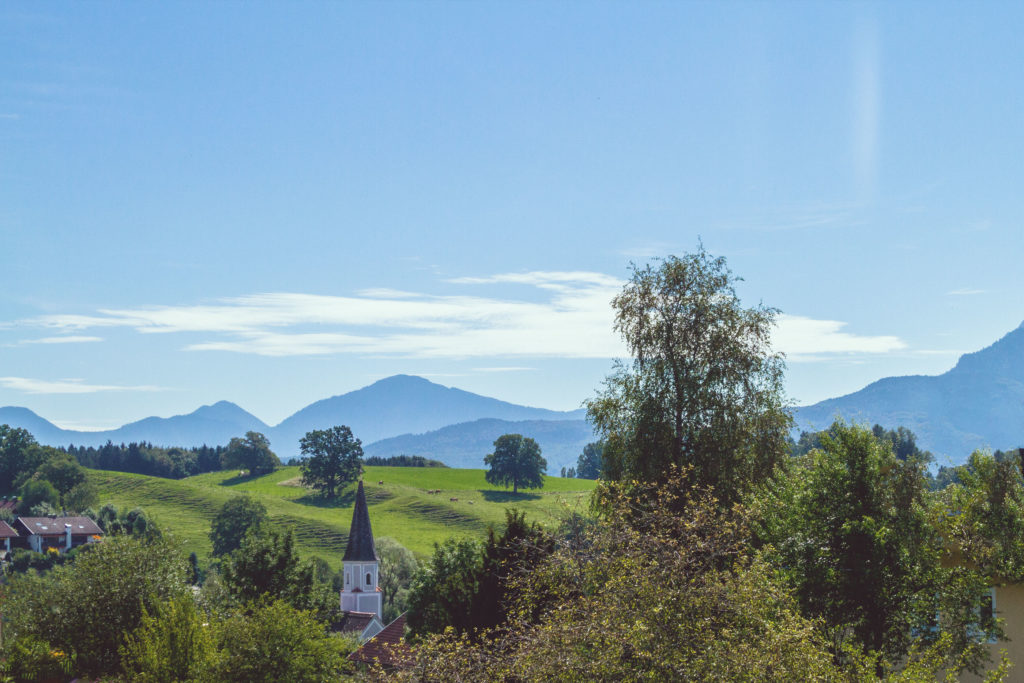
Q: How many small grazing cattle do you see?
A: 5